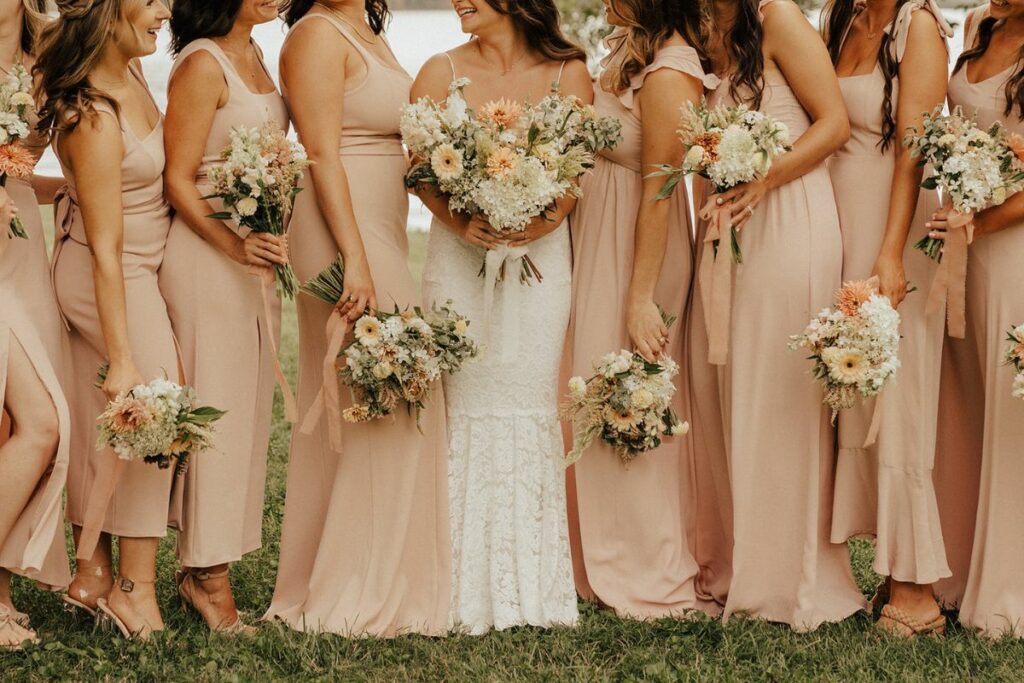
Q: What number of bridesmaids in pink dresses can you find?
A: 8